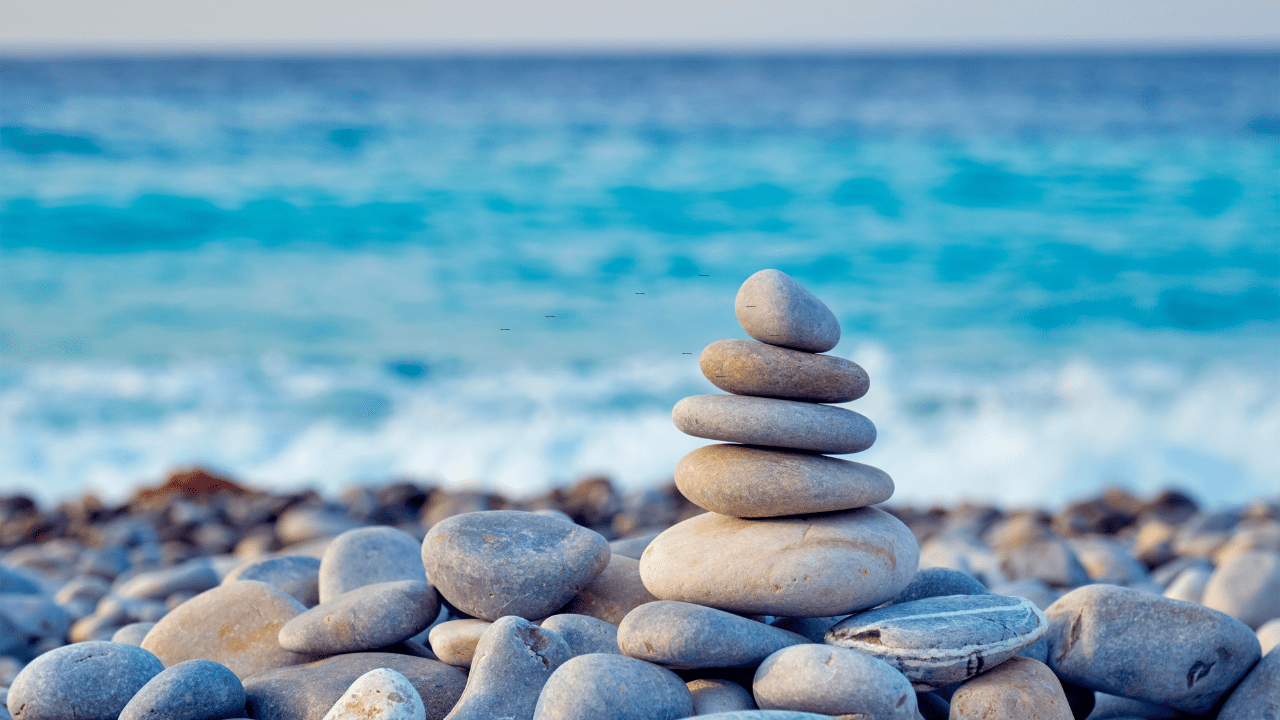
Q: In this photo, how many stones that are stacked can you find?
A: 5